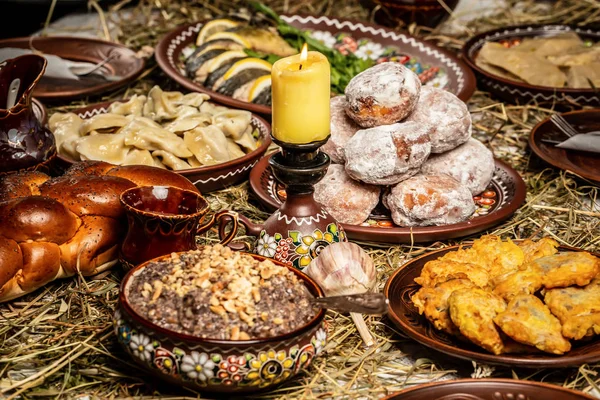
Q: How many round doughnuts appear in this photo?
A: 7